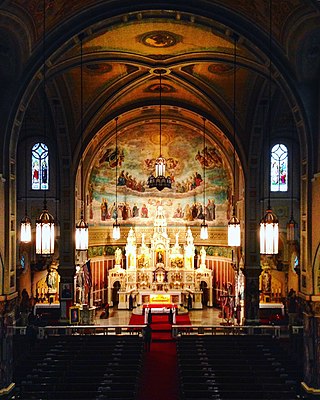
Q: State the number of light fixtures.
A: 9